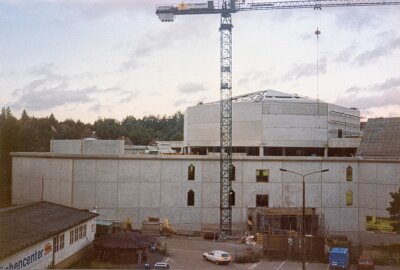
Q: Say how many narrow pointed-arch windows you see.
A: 6